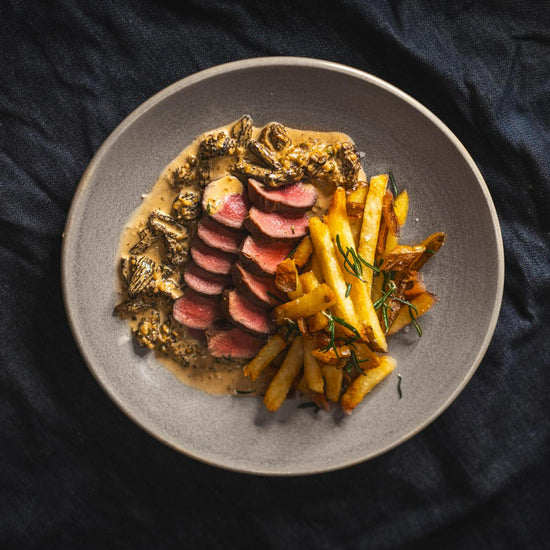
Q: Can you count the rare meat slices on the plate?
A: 11